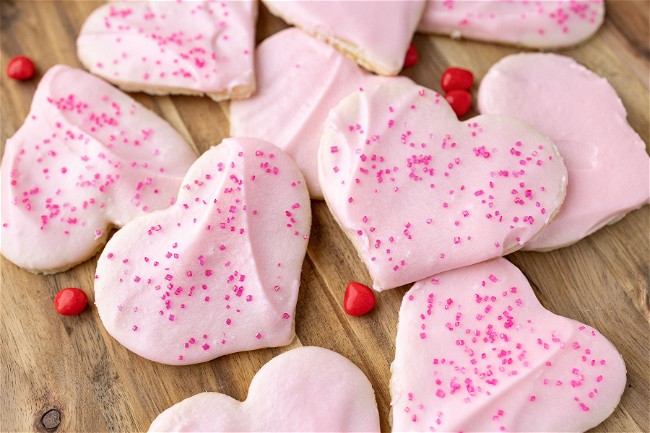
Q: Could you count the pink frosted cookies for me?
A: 10